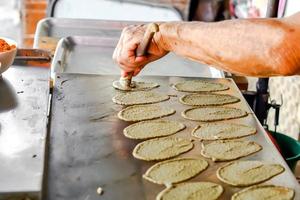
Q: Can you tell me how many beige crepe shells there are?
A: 14